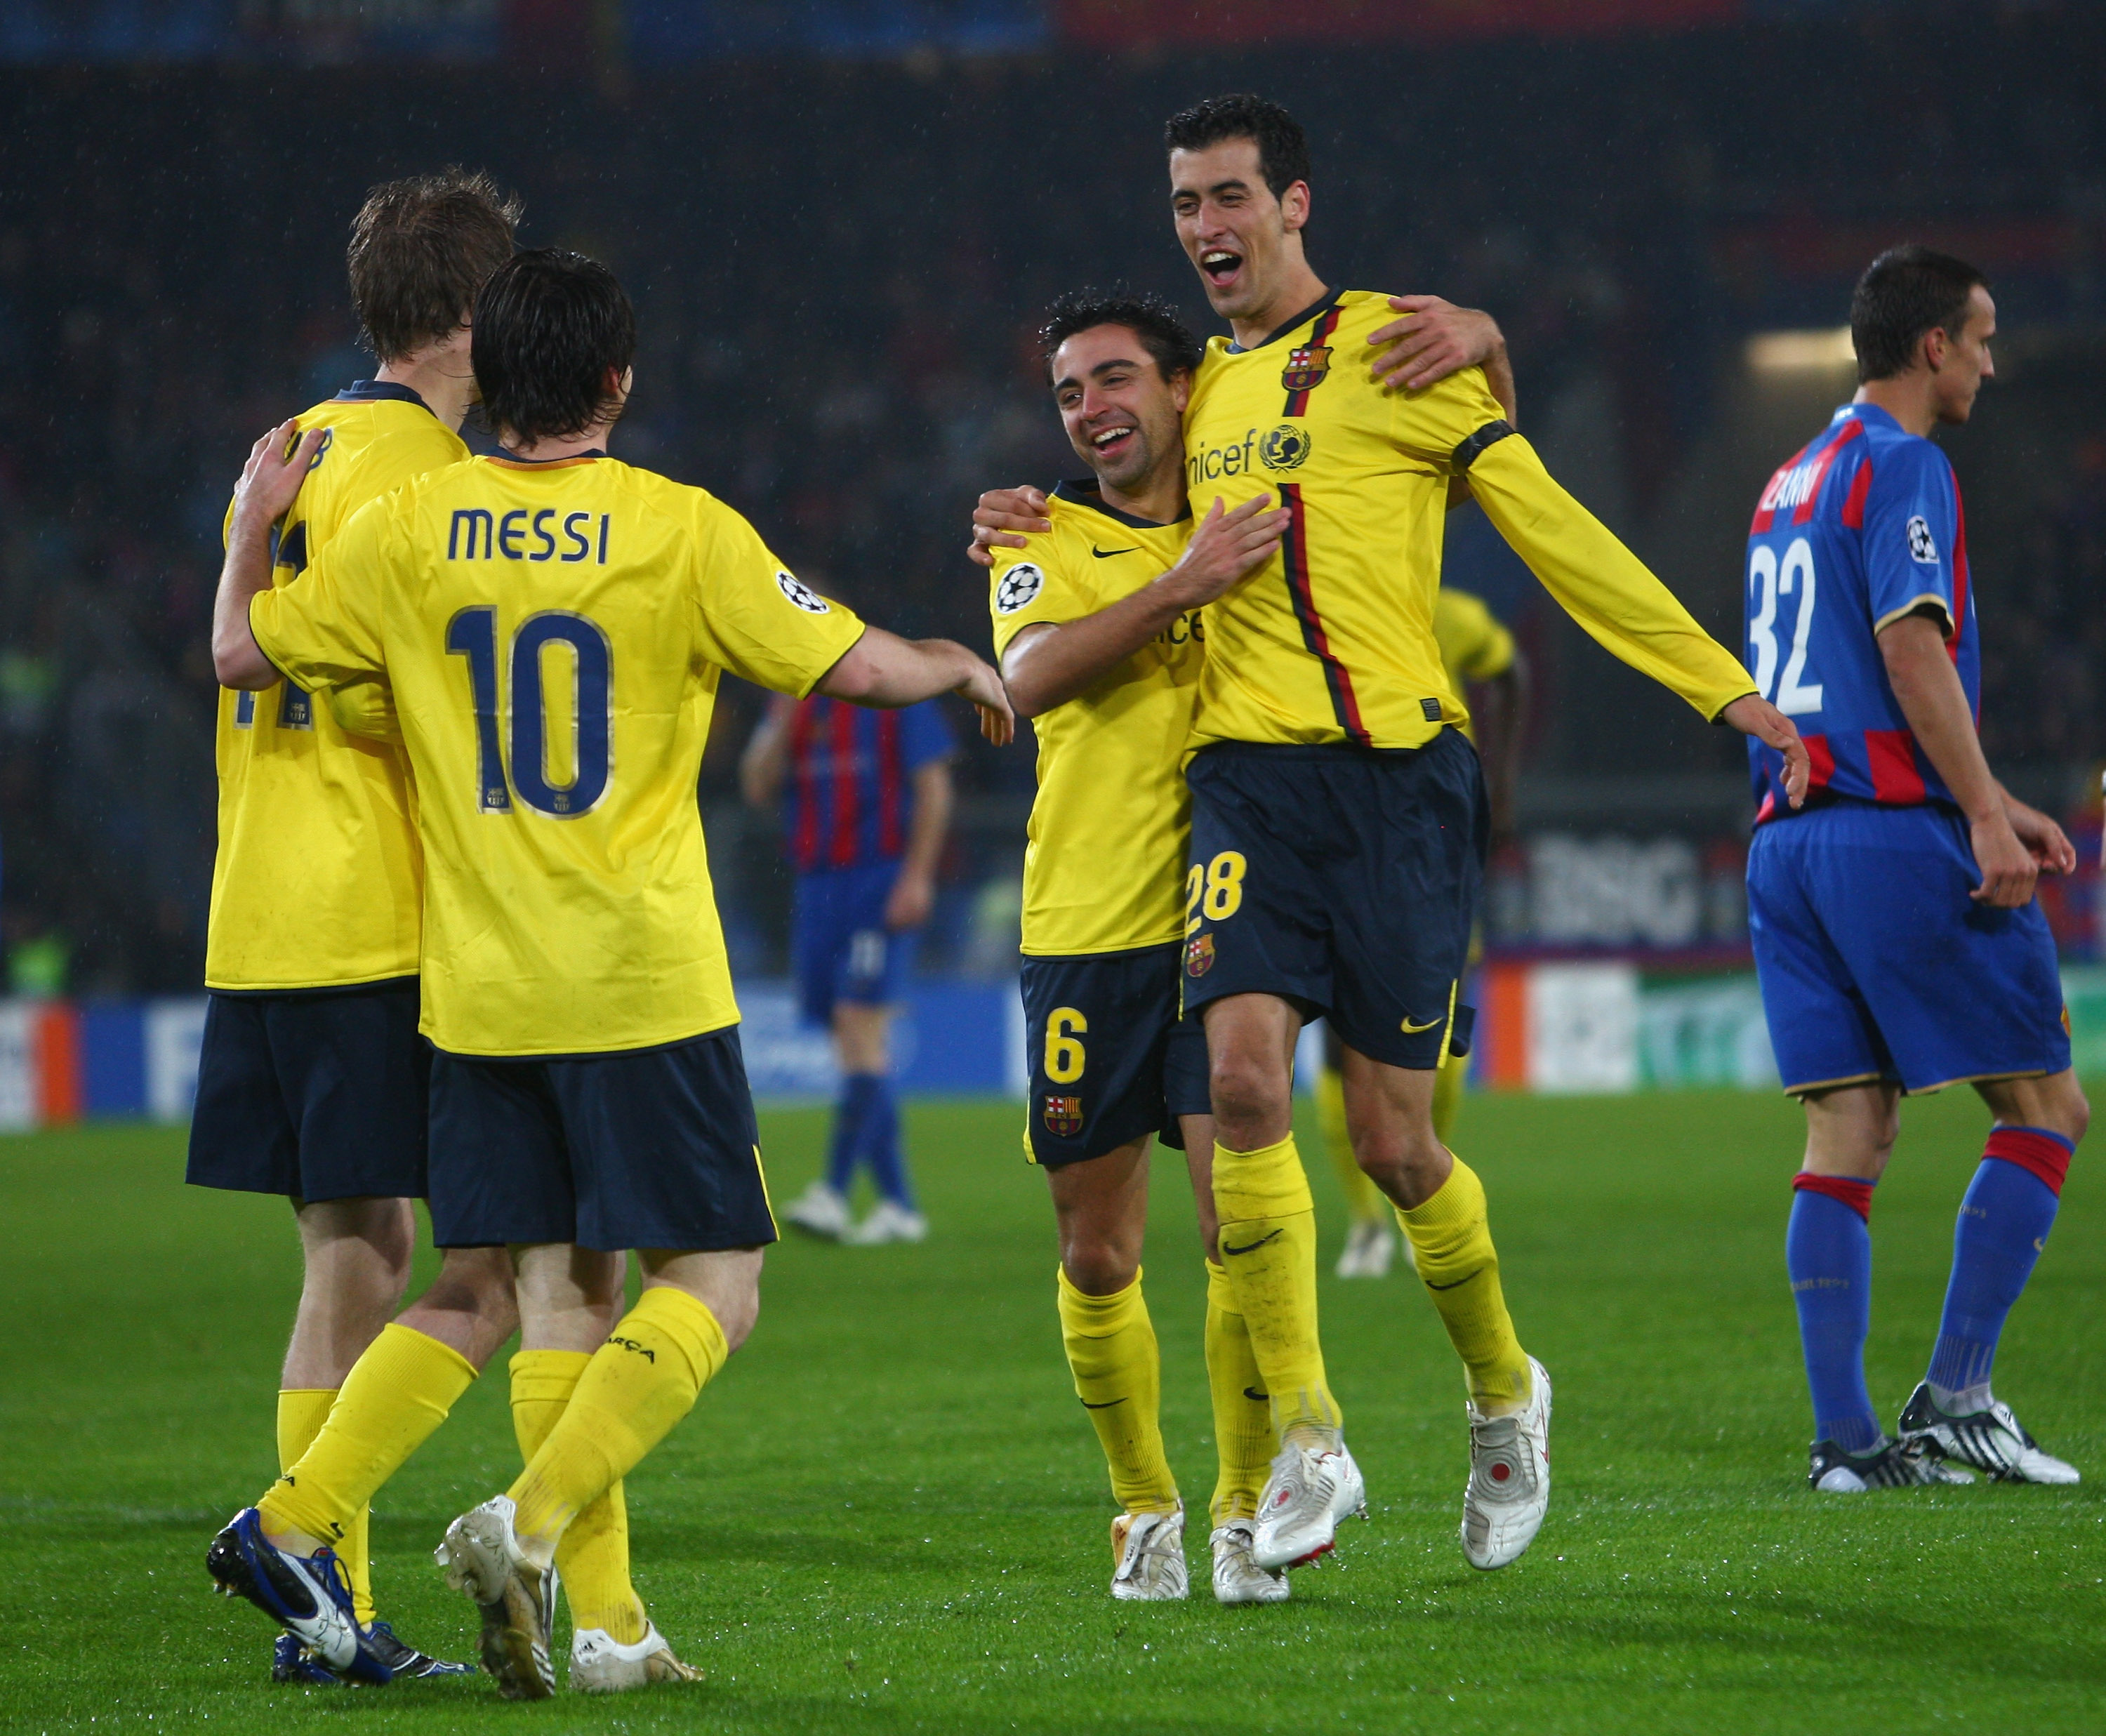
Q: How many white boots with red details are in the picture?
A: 2